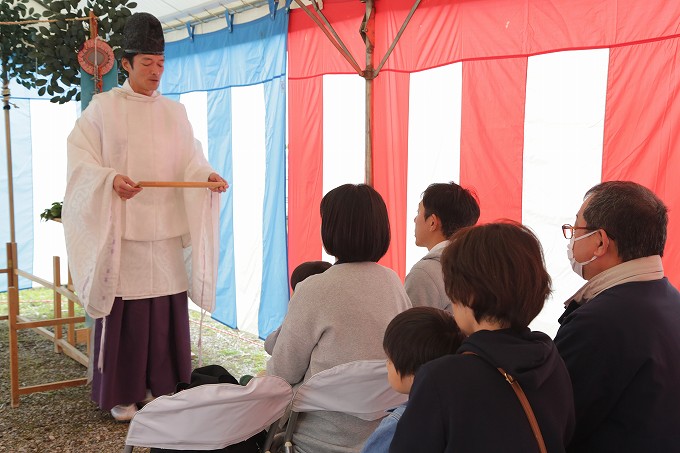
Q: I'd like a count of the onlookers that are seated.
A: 6